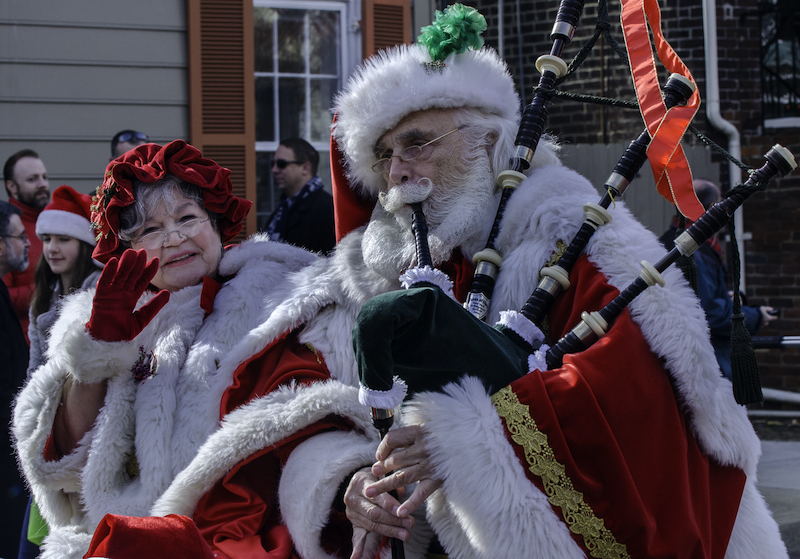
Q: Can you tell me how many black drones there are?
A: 3